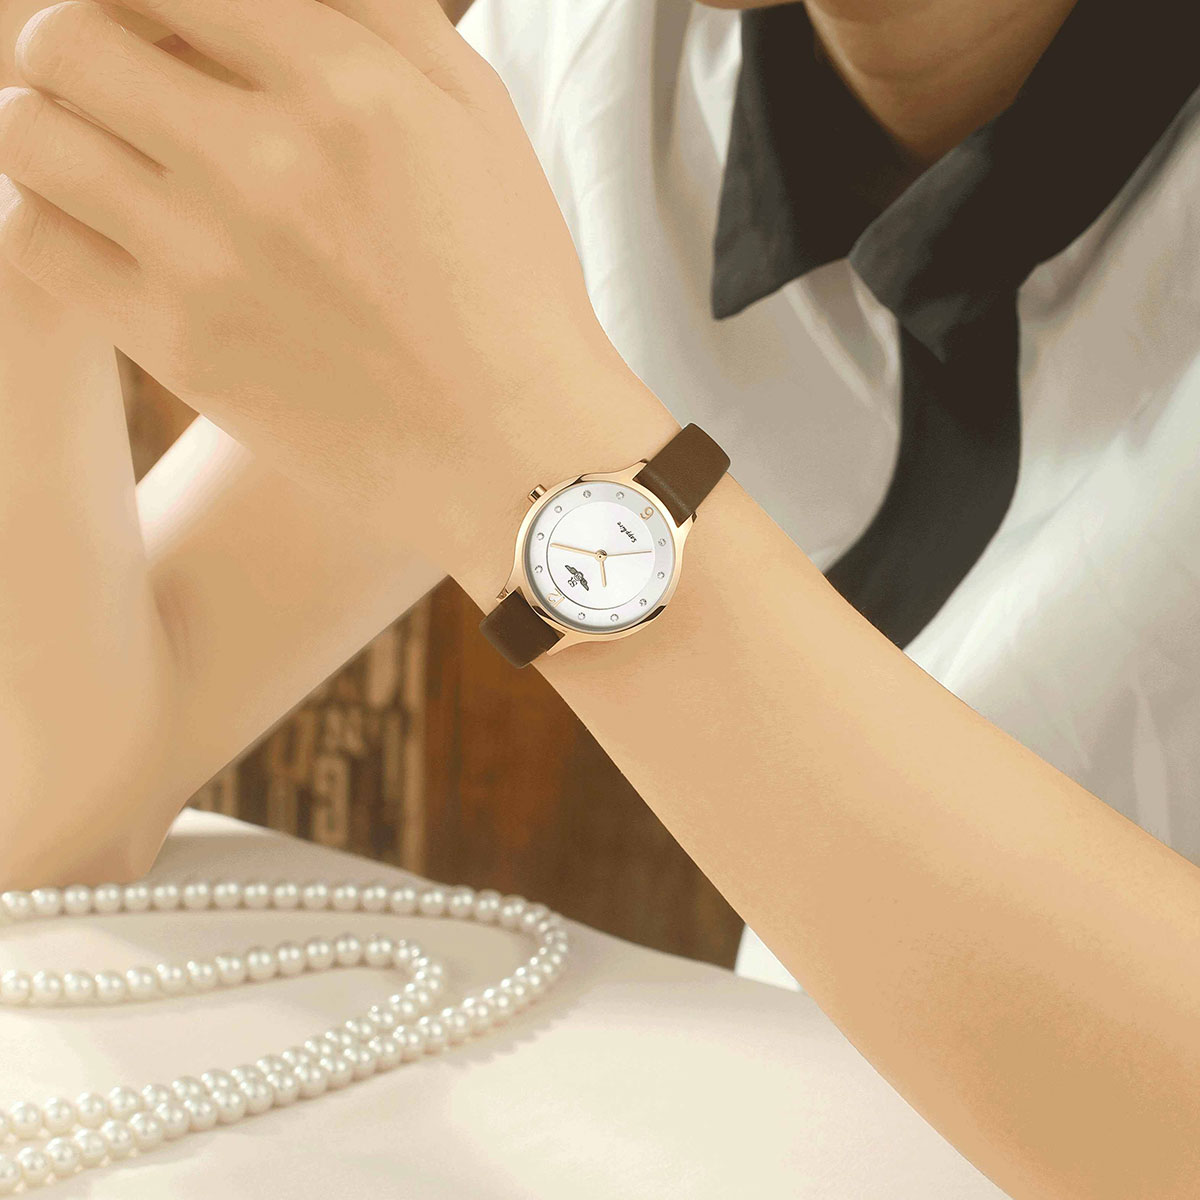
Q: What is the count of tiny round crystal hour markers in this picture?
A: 10